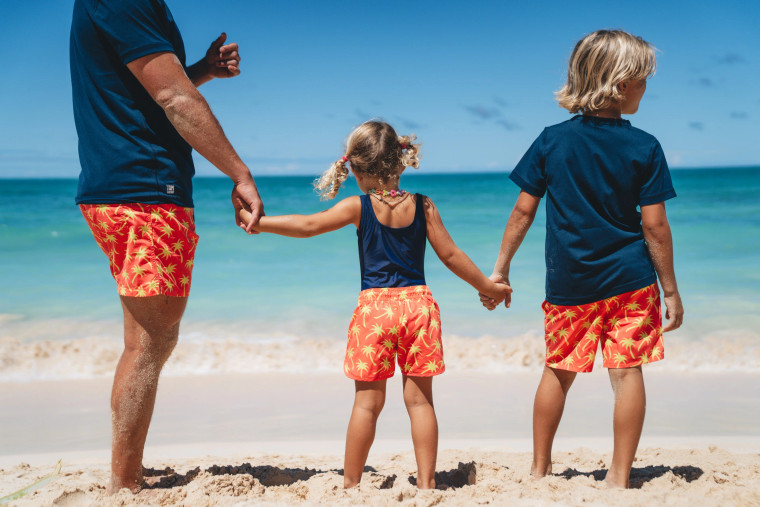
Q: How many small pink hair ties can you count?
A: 2